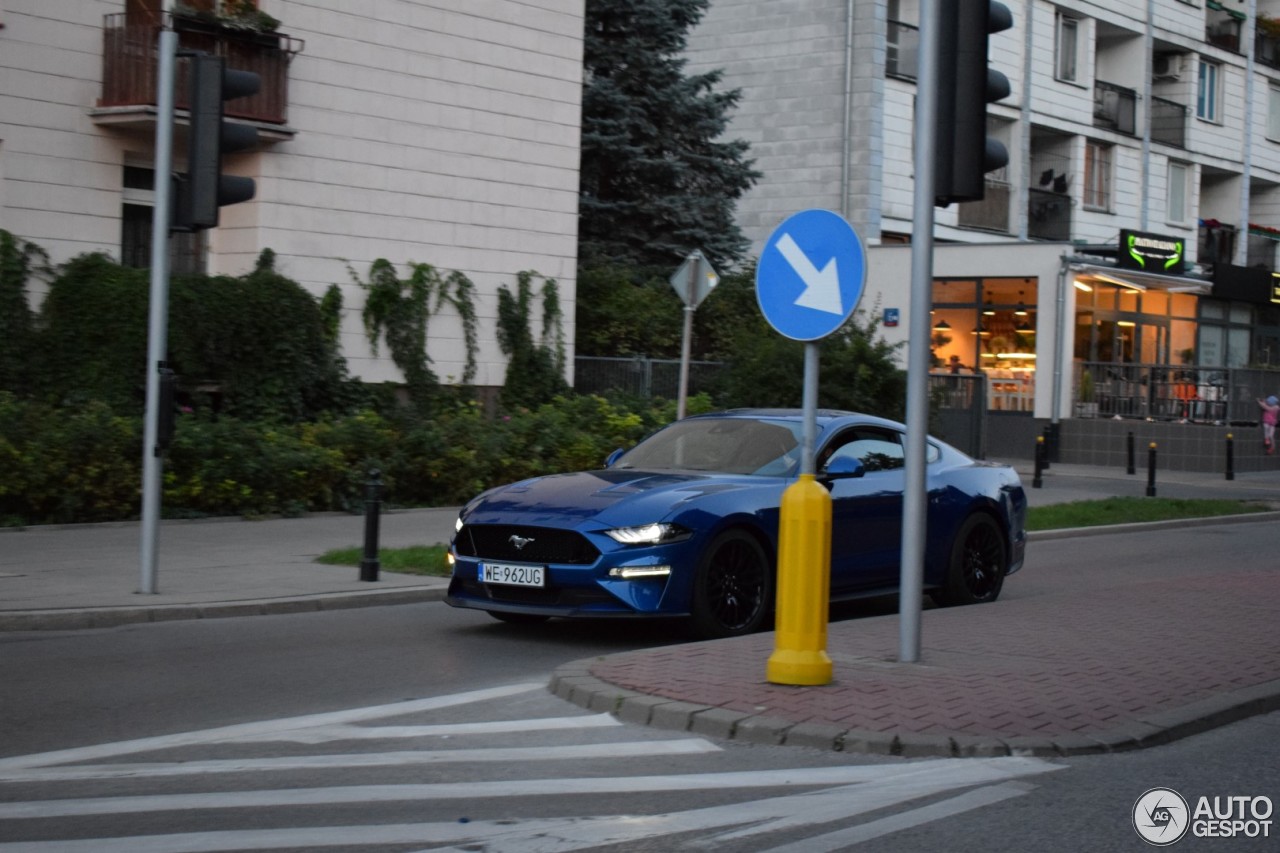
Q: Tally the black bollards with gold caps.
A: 3